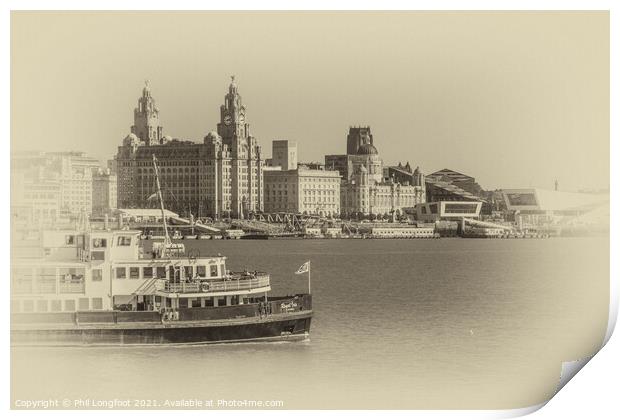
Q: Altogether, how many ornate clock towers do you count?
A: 2